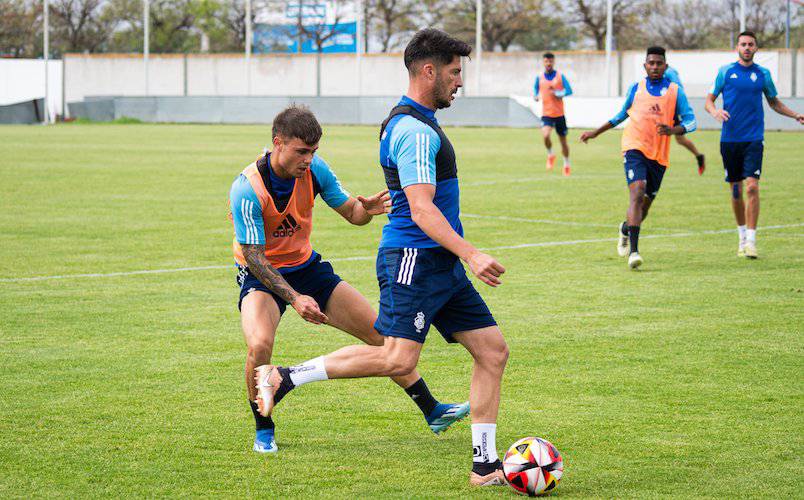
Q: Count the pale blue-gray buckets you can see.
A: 0